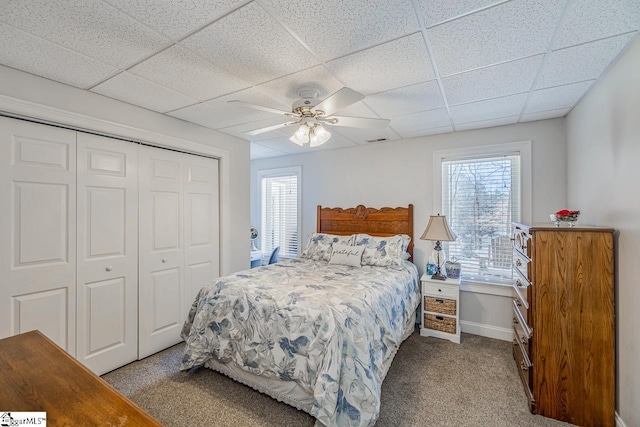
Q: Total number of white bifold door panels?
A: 4